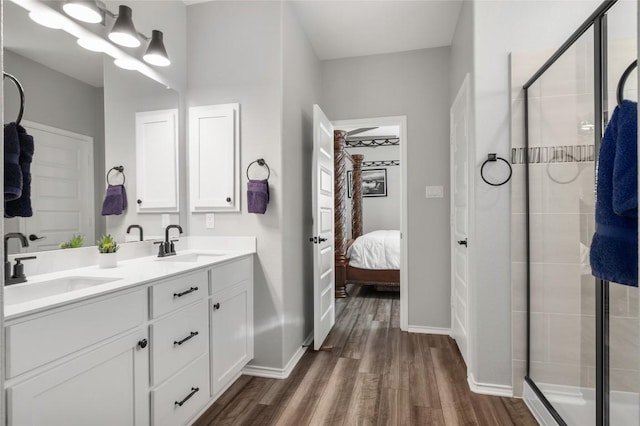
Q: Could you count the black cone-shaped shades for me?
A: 3